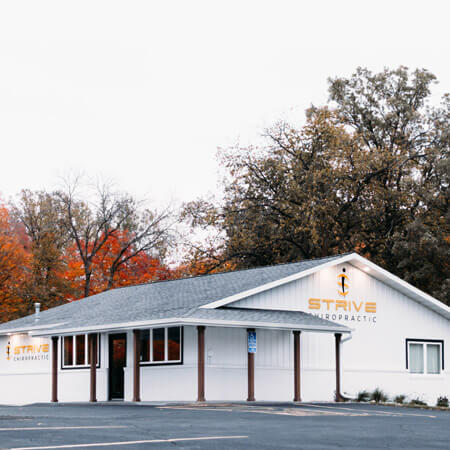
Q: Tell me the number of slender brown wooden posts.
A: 7